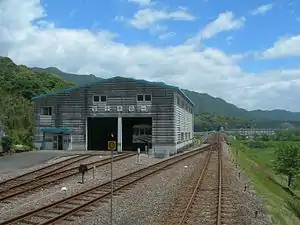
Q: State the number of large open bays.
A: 2